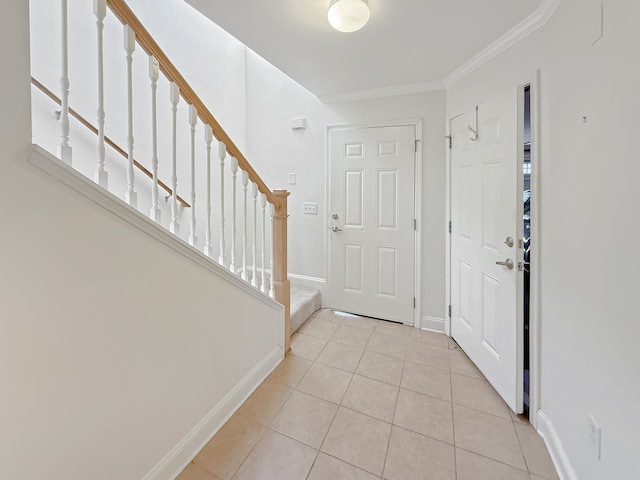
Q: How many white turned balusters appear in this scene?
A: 13